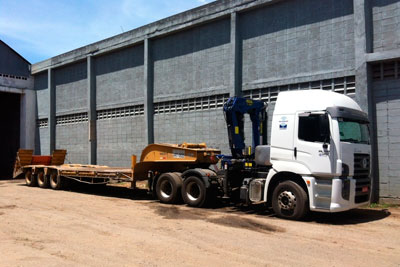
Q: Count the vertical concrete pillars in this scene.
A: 5